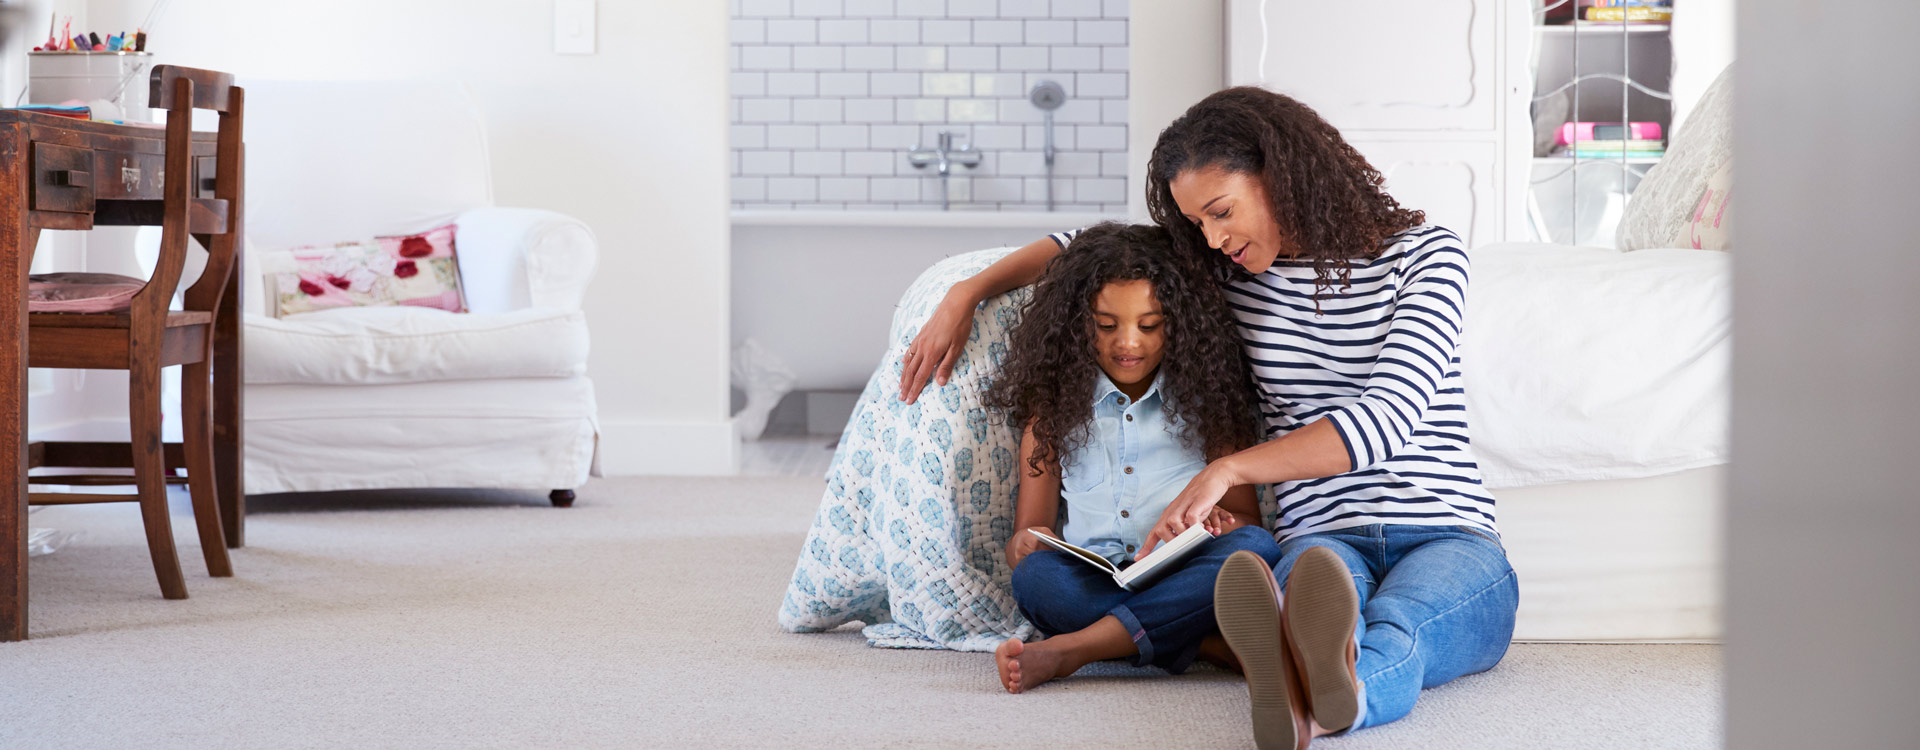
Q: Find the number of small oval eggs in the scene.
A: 0